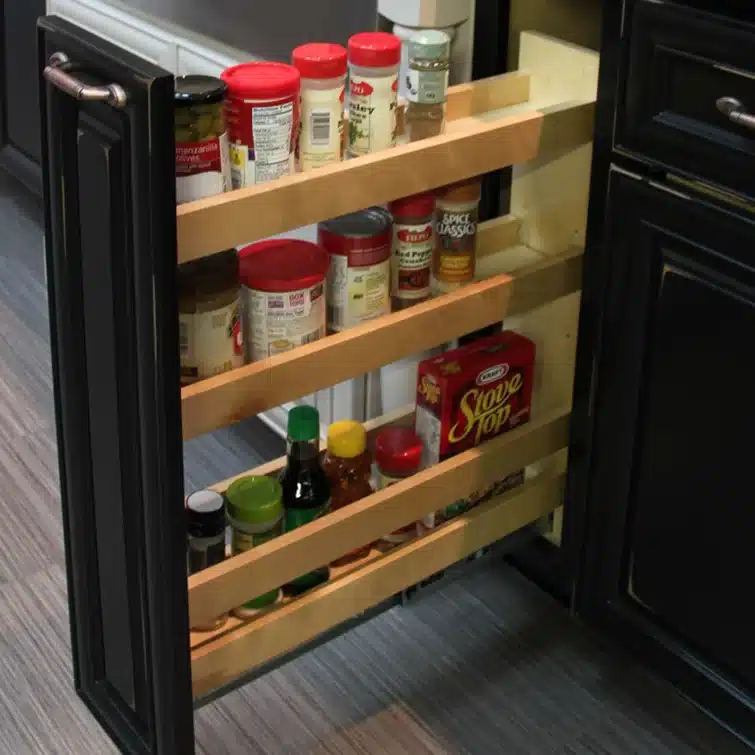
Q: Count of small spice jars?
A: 8